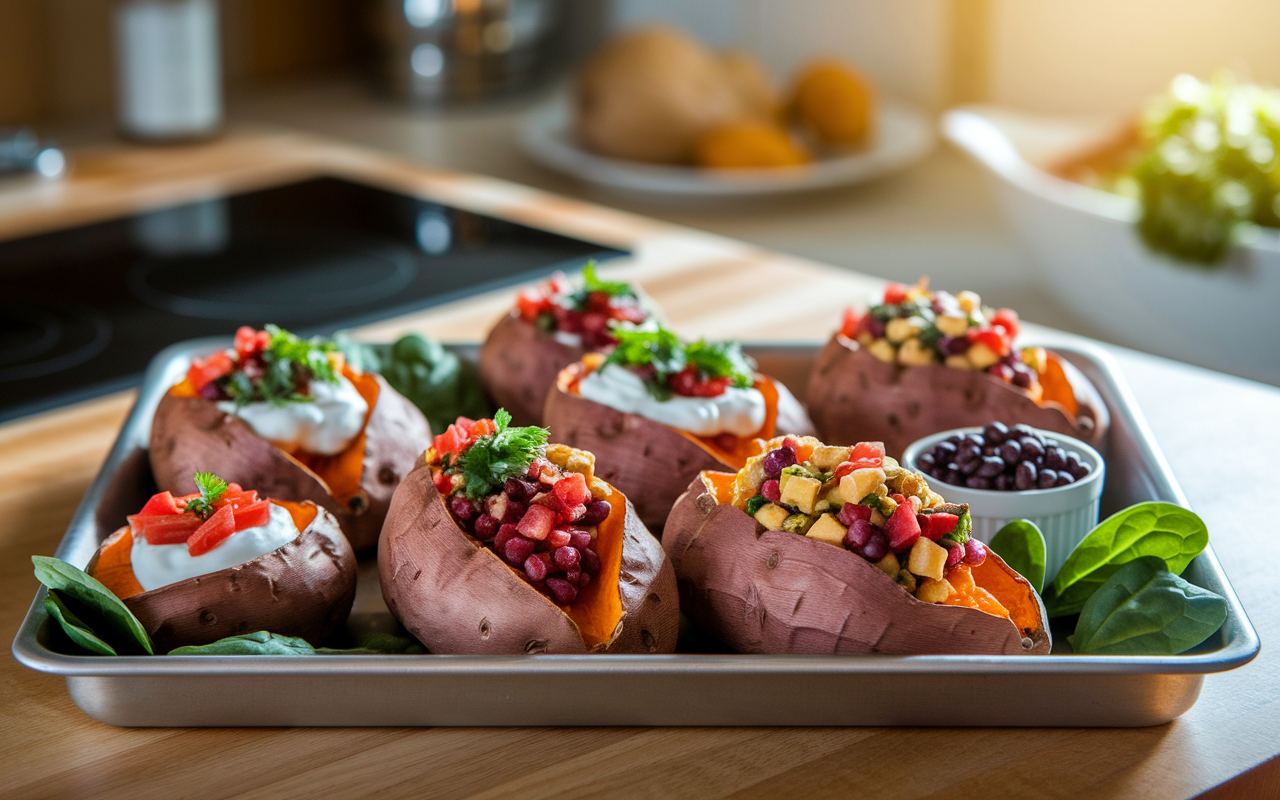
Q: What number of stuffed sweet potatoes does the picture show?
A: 7